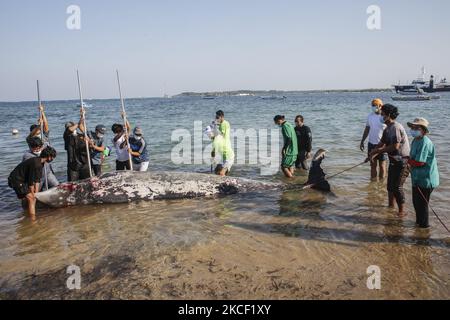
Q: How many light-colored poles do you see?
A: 3